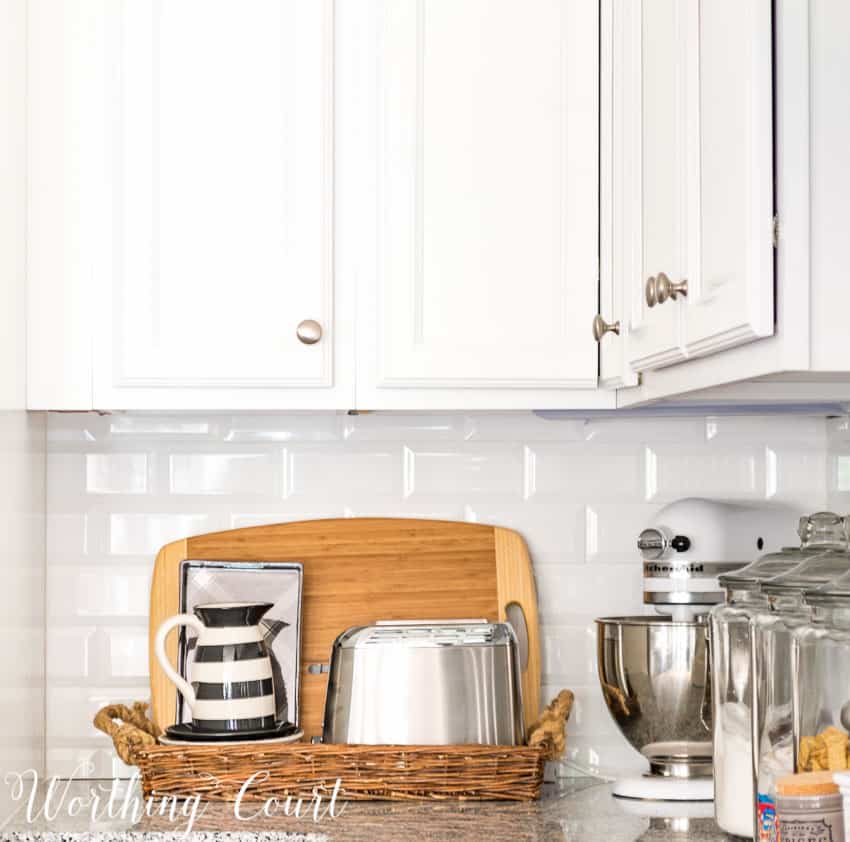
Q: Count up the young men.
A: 0